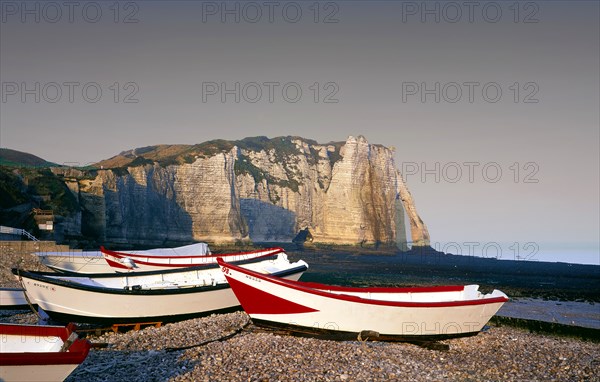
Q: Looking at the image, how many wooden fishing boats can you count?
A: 6